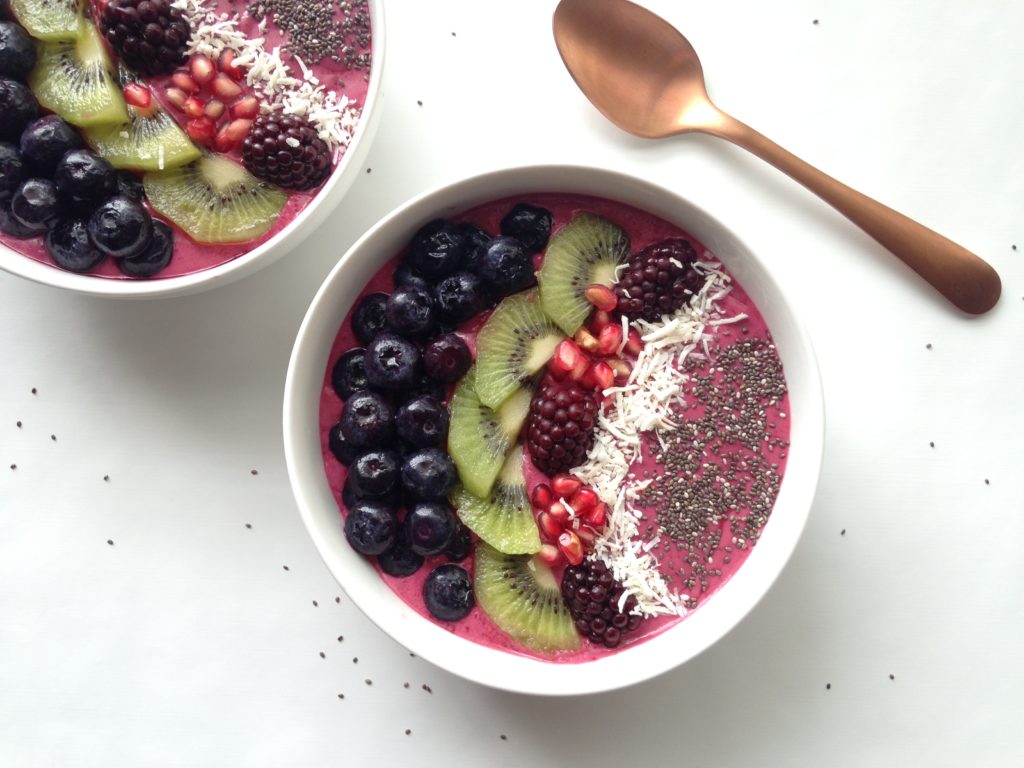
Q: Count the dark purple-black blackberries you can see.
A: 5